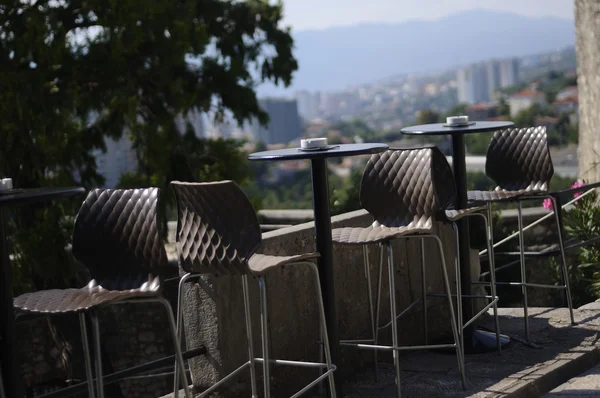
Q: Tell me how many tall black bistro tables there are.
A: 3